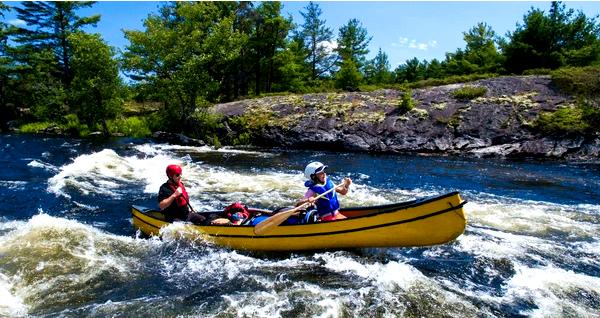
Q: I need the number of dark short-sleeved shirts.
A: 1